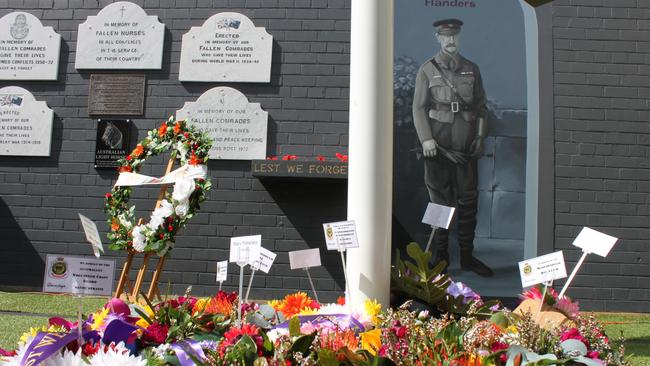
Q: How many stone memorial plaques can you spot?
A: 5